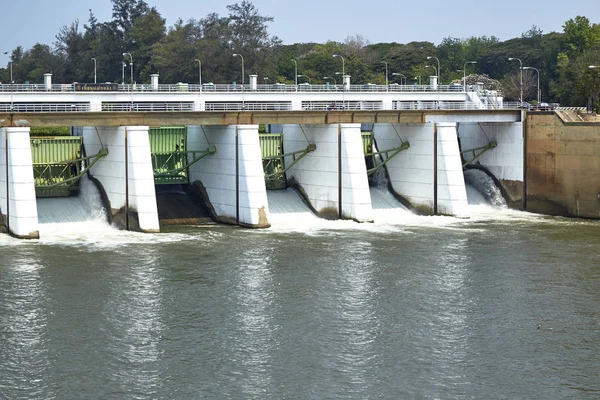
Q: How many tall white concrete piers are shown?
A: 5